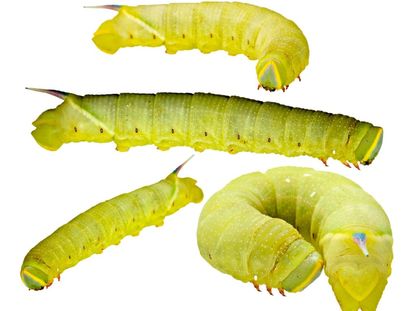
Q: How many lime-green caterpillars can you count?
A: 4